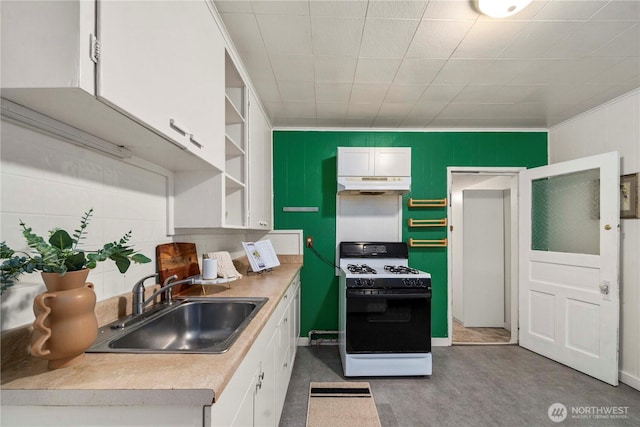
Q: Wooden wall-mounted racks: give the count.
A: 3